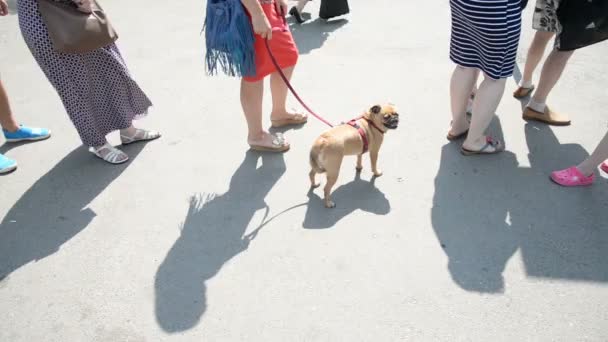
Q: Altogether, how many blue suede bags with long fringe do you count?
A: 1